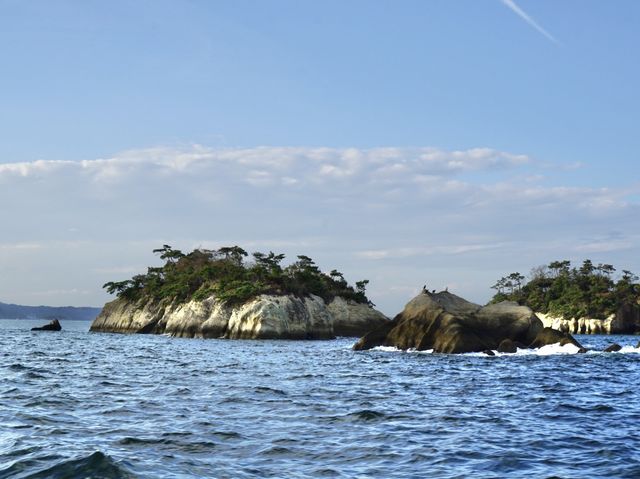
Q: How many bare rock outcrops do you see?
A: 2